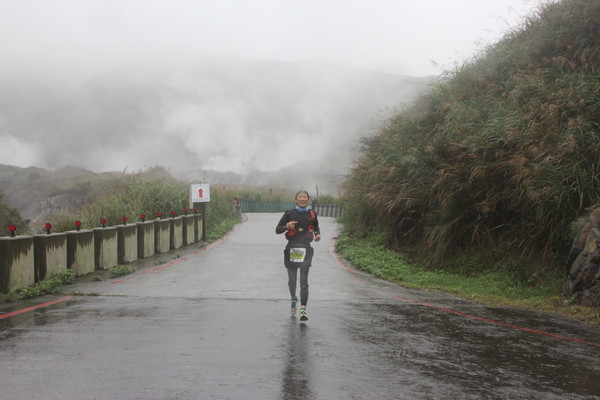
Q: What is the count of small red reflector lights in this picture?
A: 10